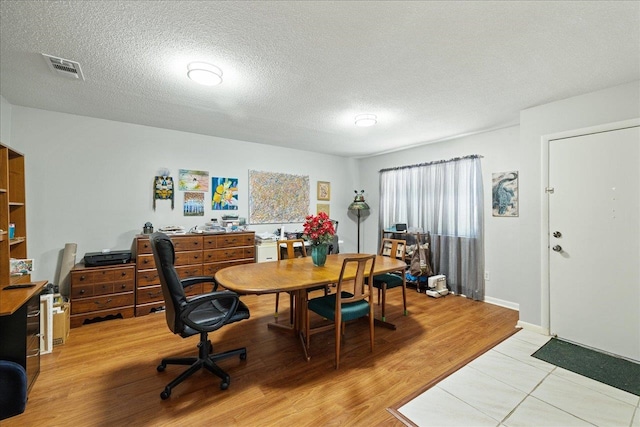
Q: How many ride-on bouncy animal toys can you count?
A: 0